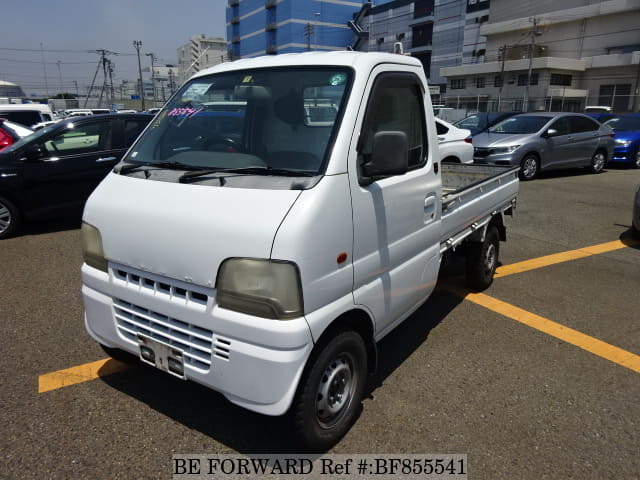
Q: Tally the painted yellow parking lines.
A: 3